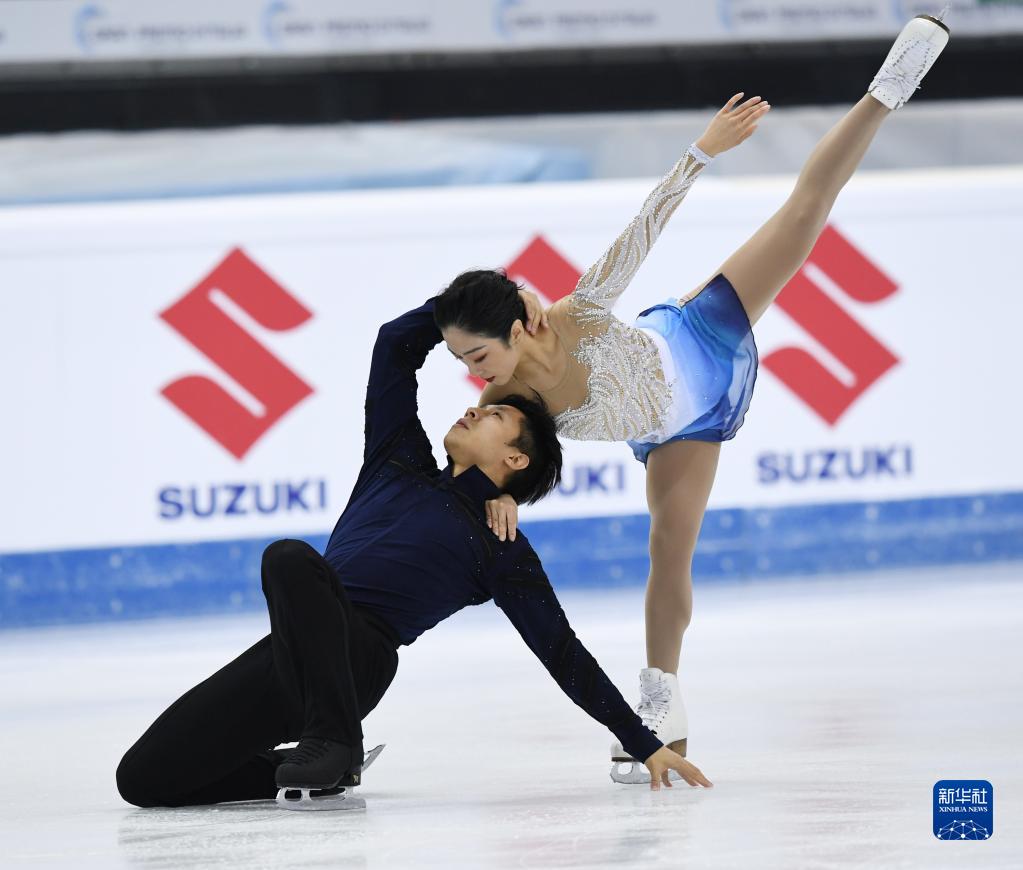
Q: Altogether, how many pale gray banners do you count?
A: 1